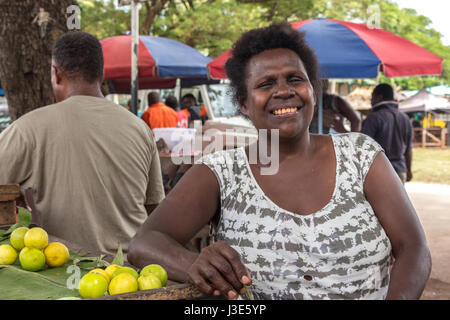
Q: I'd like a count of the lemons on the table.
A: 12